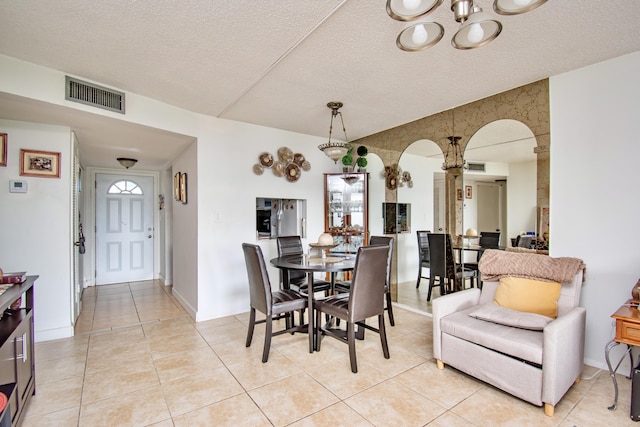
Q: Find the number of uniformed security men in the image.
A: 0